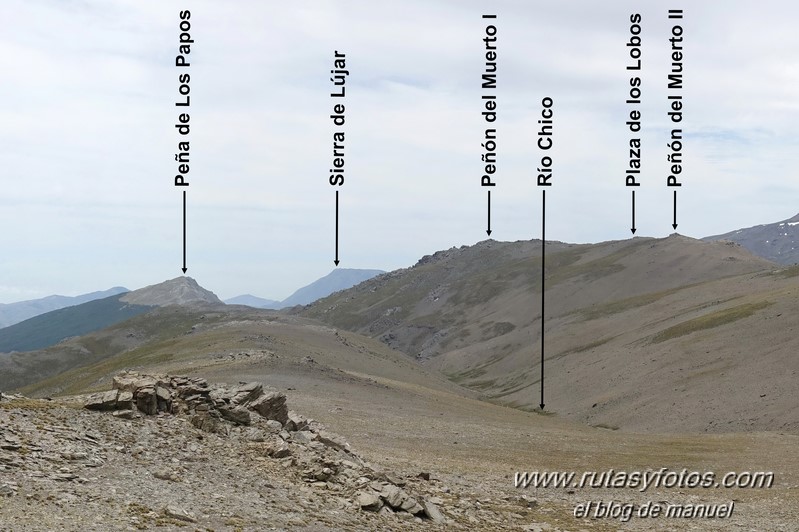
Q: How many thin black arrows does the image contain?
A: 6